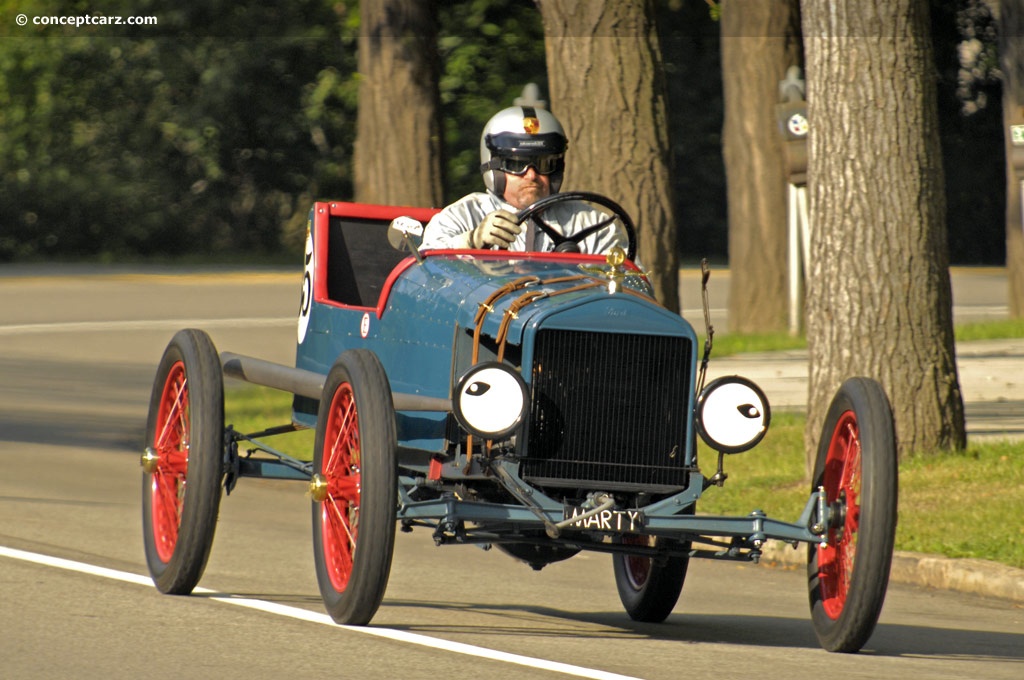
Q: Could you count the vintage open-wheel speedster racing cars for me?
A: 1